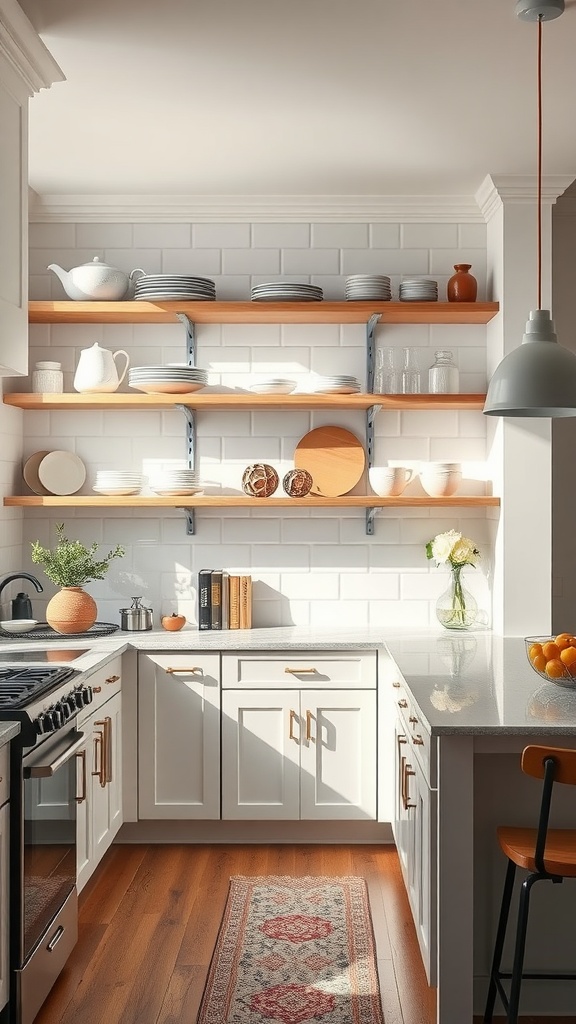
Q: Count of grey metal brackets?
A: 6